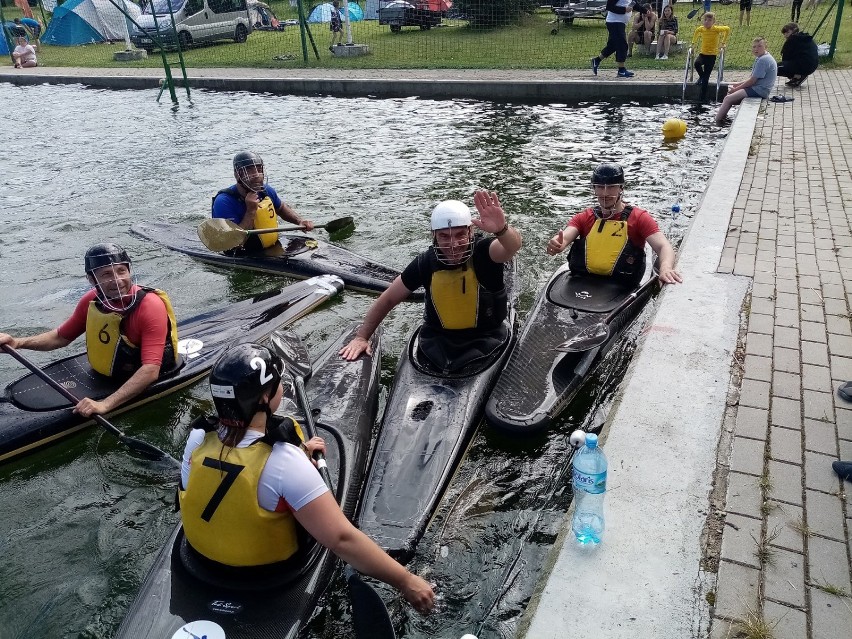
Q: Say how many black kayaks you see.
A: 5